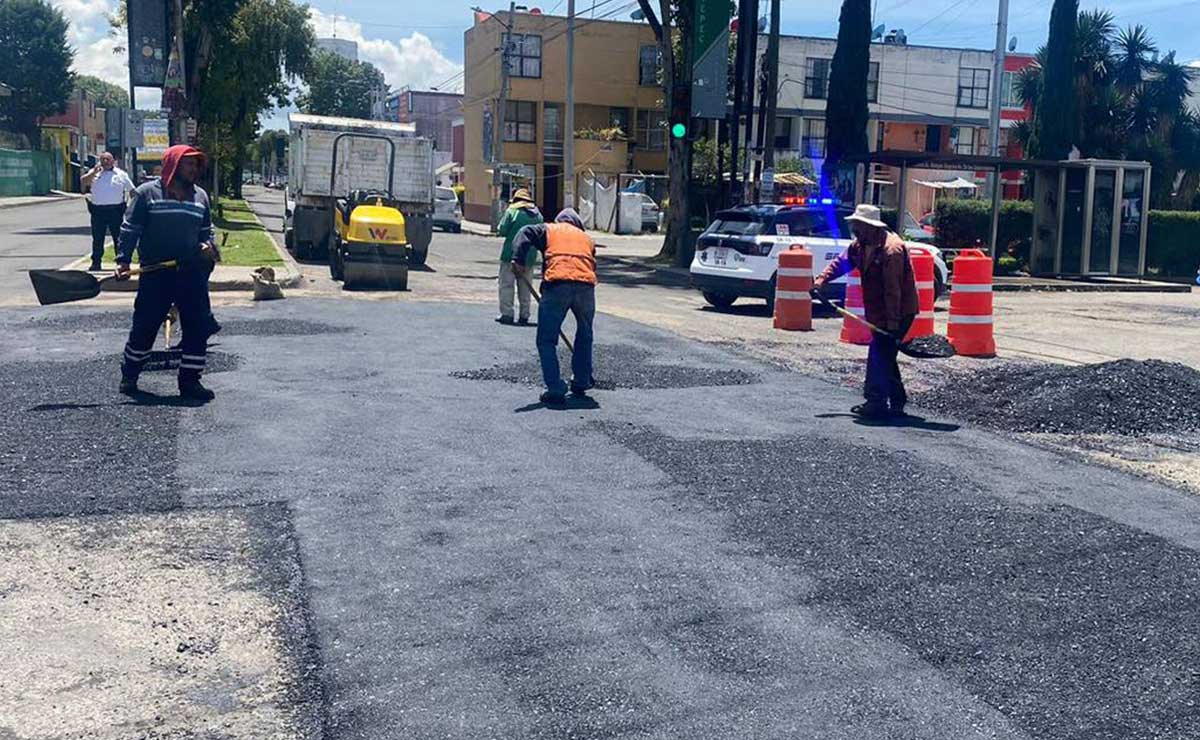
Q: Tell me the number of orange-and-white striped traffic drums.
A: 4